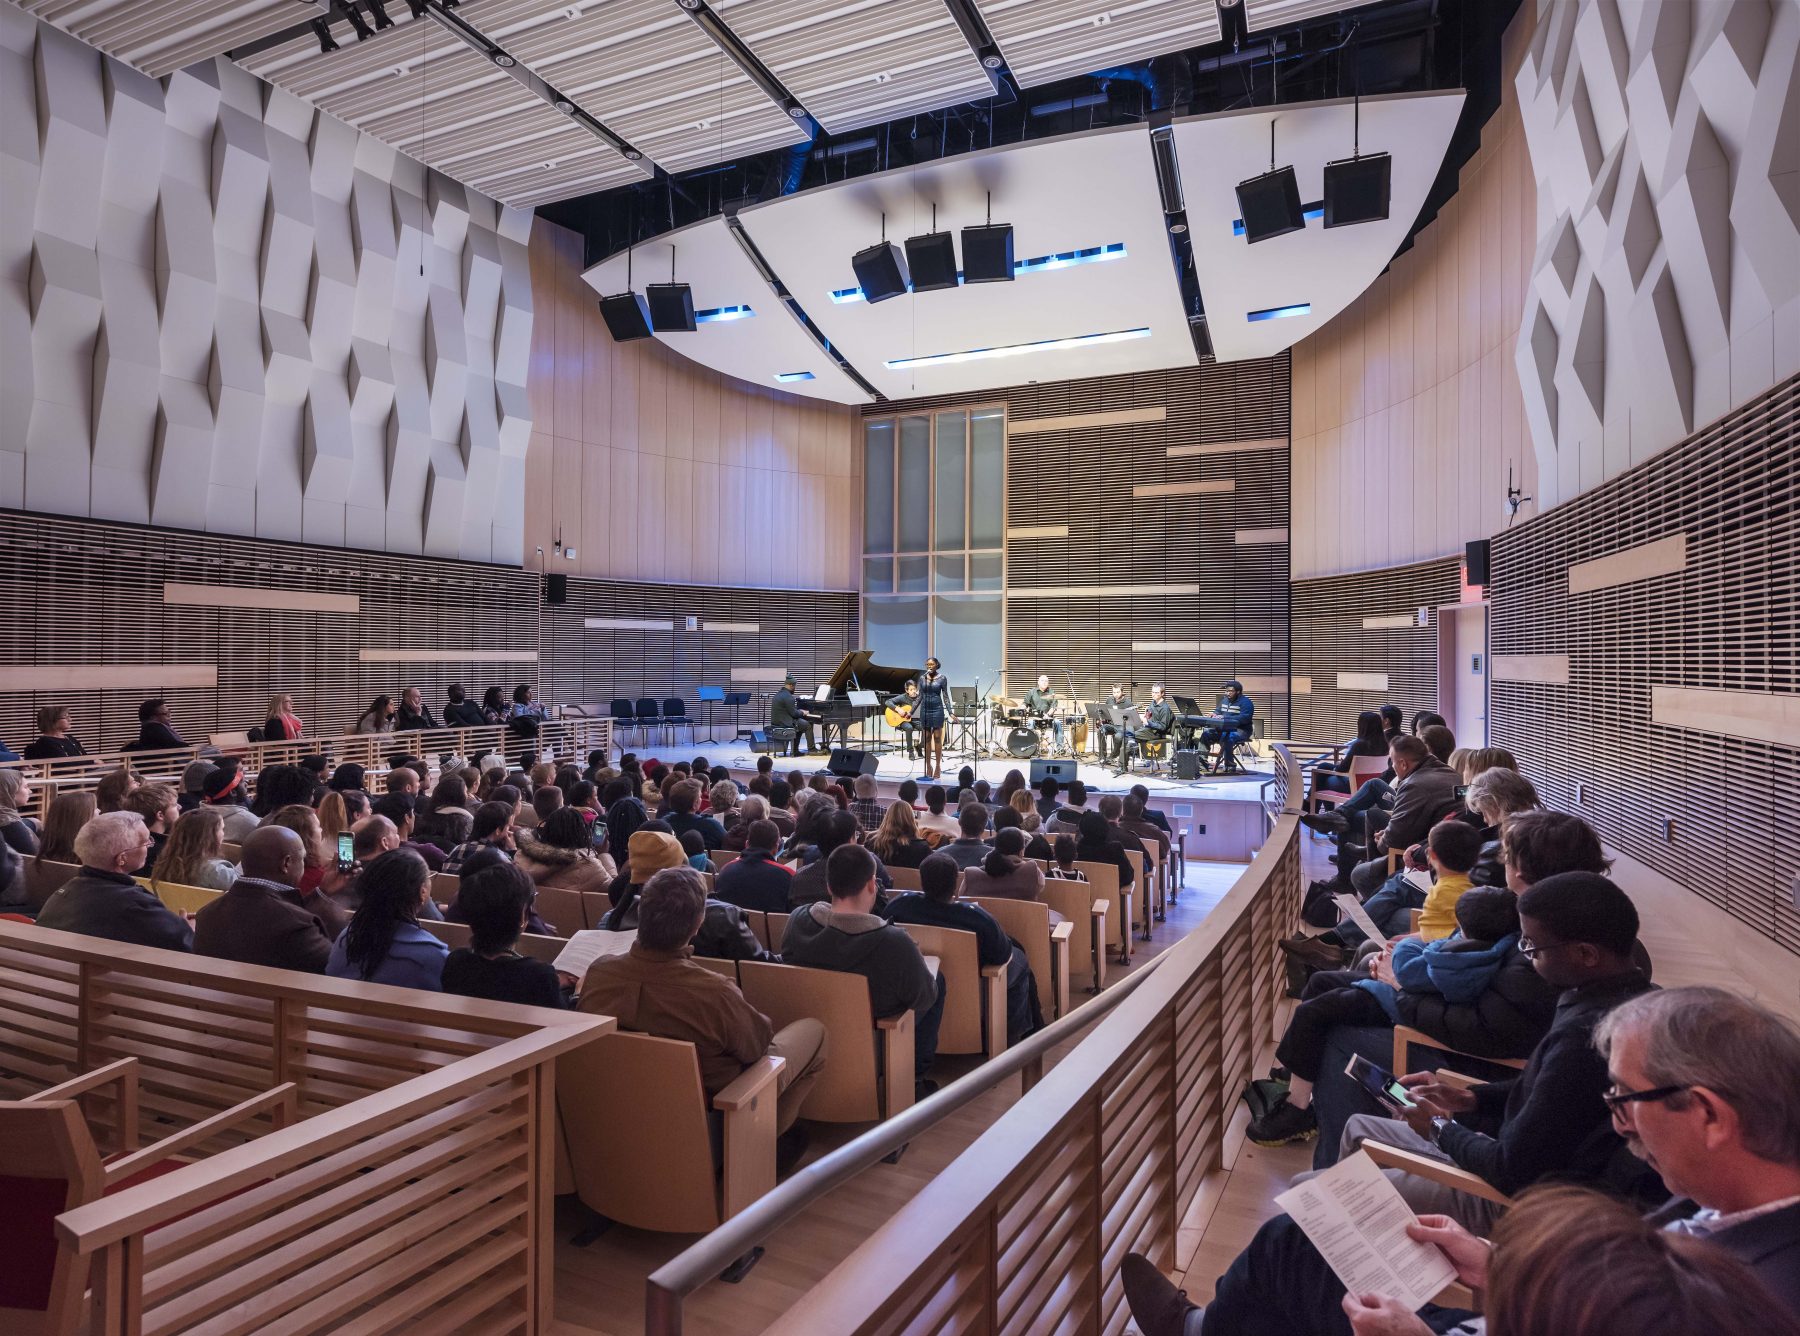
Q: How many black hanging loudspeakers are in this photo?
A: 7